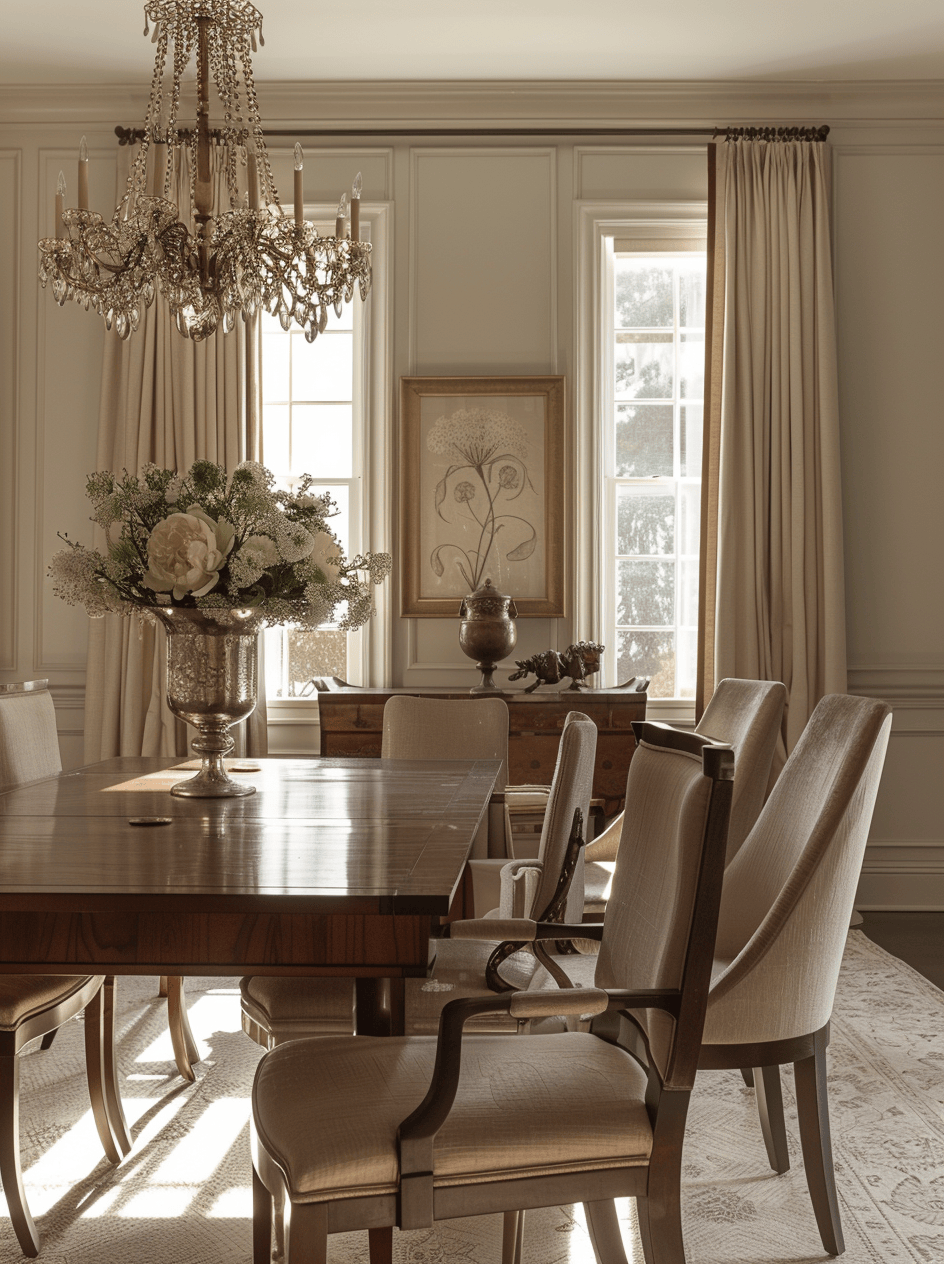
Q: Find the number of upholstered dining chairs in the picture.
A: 6